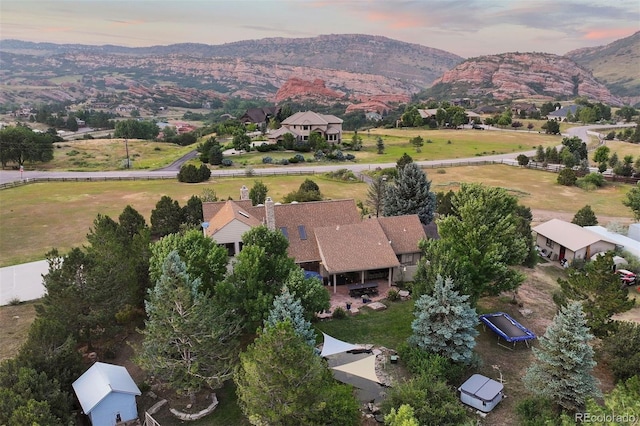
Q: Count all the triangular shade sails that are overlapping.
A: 2